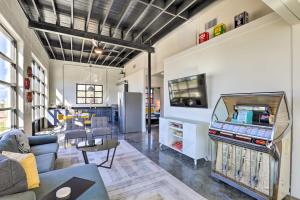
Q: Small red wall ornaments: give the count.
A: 3